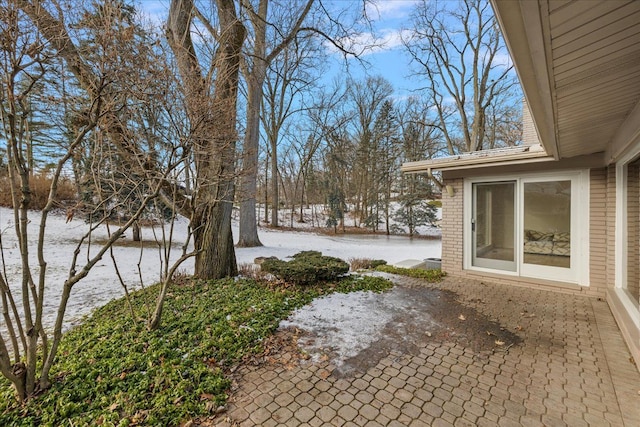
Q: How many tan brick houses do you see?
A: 1